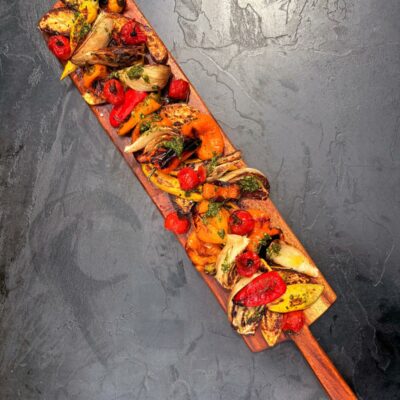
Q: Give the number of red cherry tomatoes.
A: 9